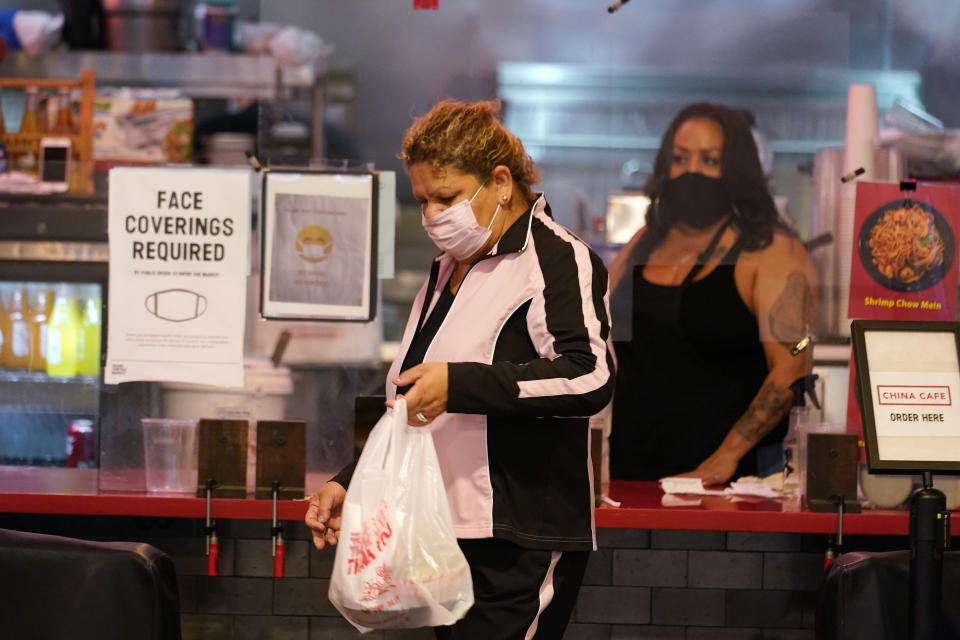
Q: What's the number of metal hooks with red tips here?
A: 3